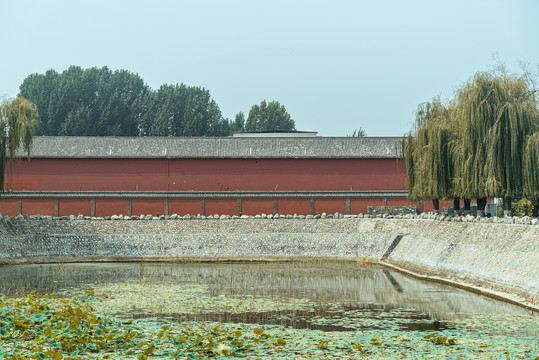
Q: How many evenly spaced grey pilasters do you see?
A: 12